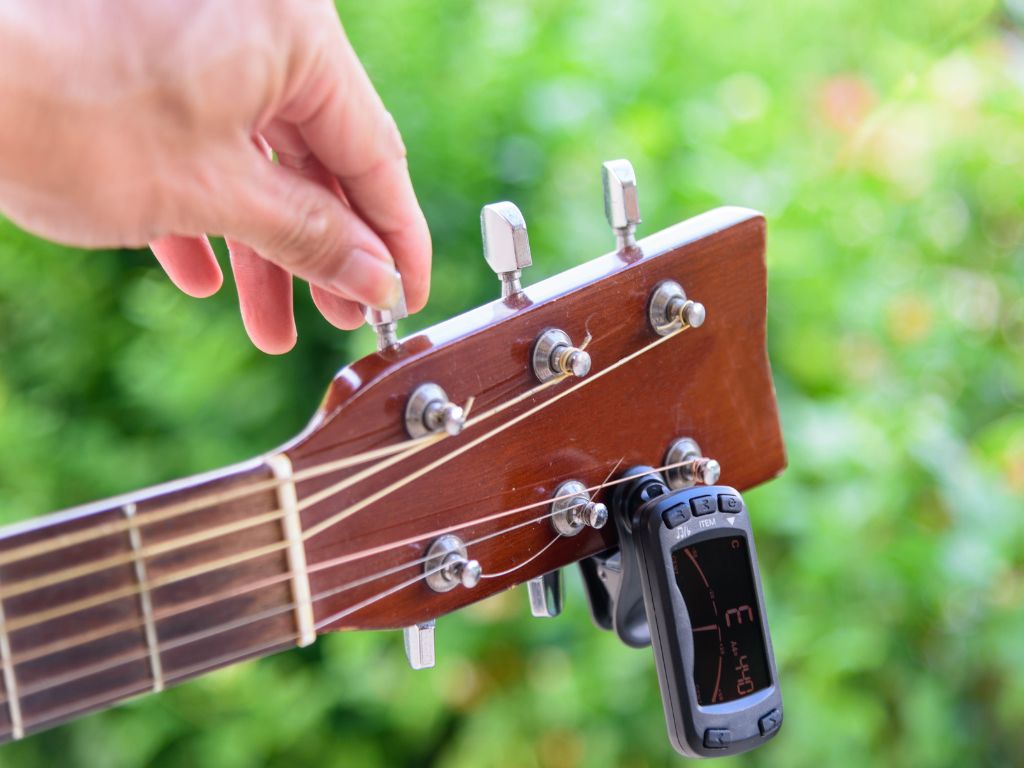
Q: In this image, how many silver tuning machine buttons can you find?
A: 5